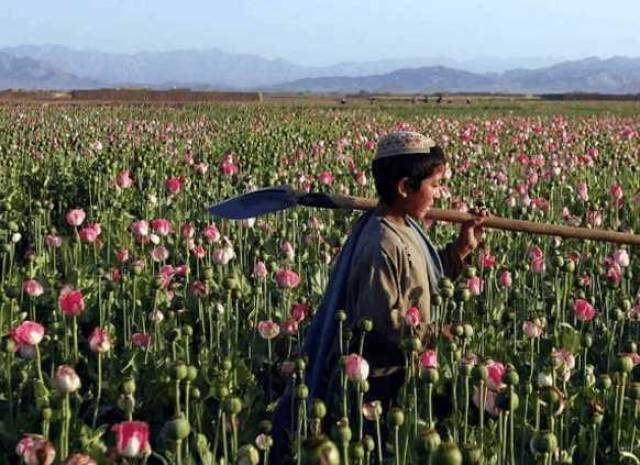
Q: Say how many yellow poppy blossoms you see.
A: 0